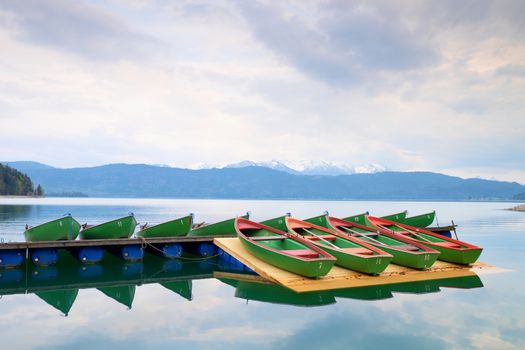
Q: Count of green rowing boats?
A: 13